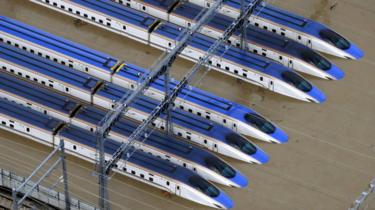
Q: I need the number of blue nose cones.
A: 7